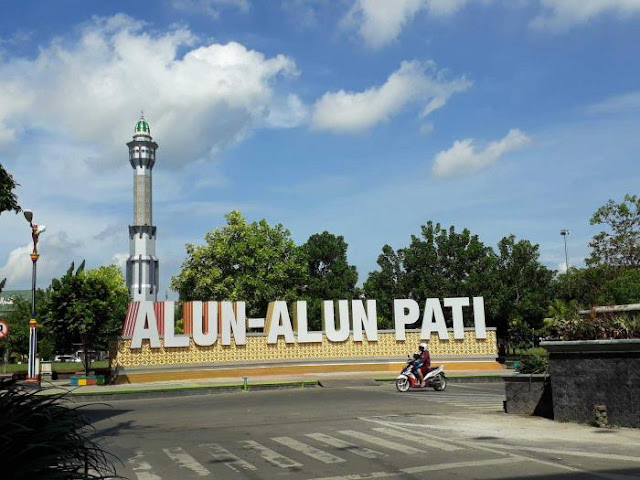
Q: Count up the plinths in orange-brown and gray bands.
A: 1